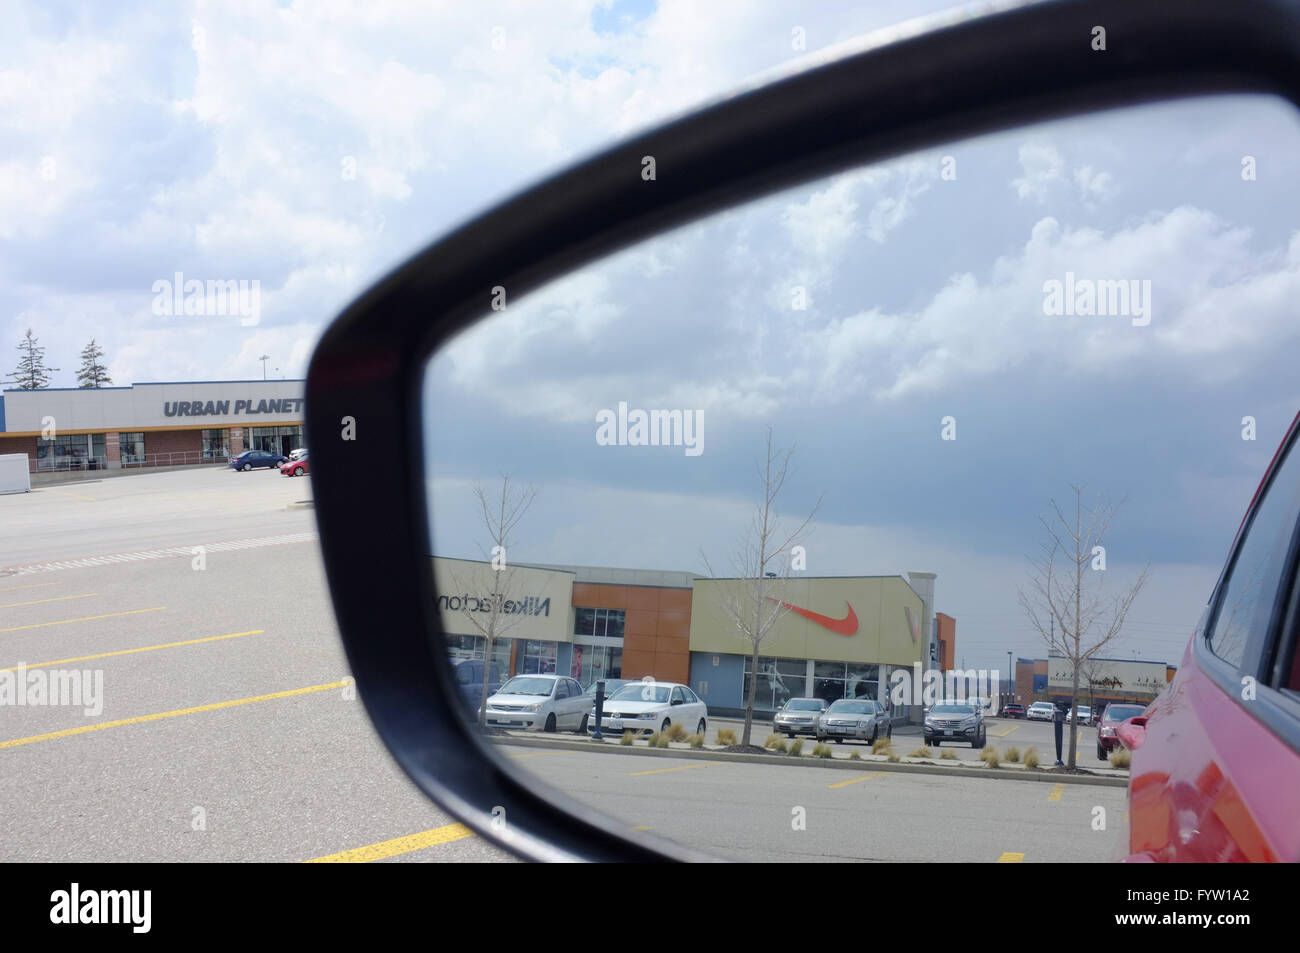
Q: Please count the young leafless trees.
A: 3